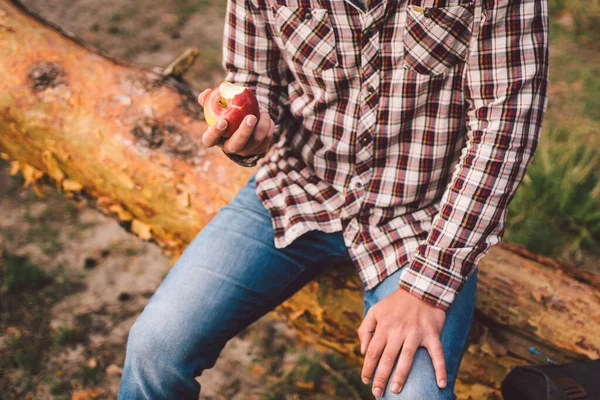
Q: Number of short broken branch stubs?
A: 1